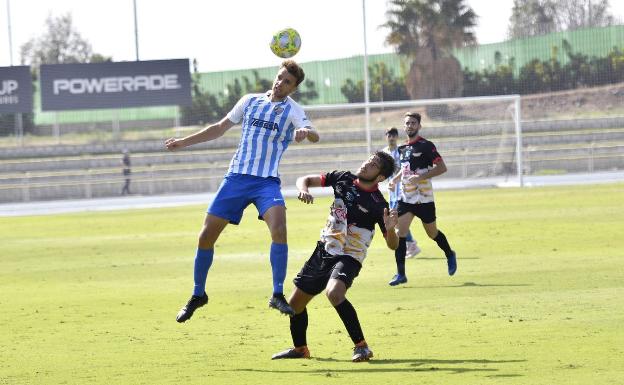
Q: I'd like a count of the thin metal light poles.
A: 3